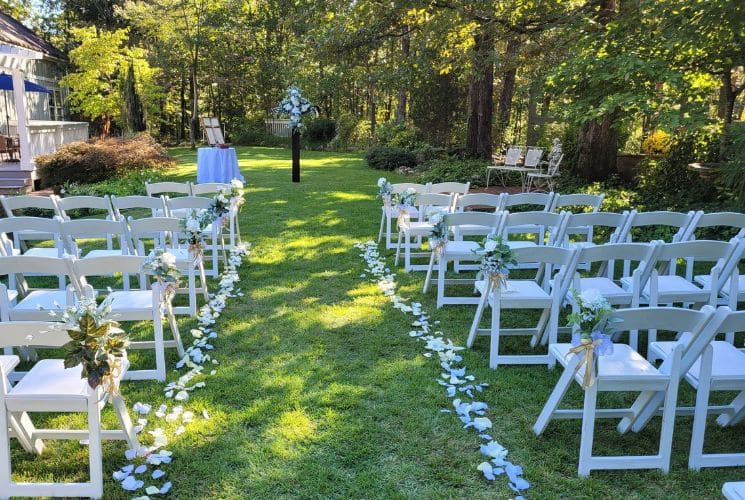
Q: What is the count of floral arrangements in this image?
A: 11